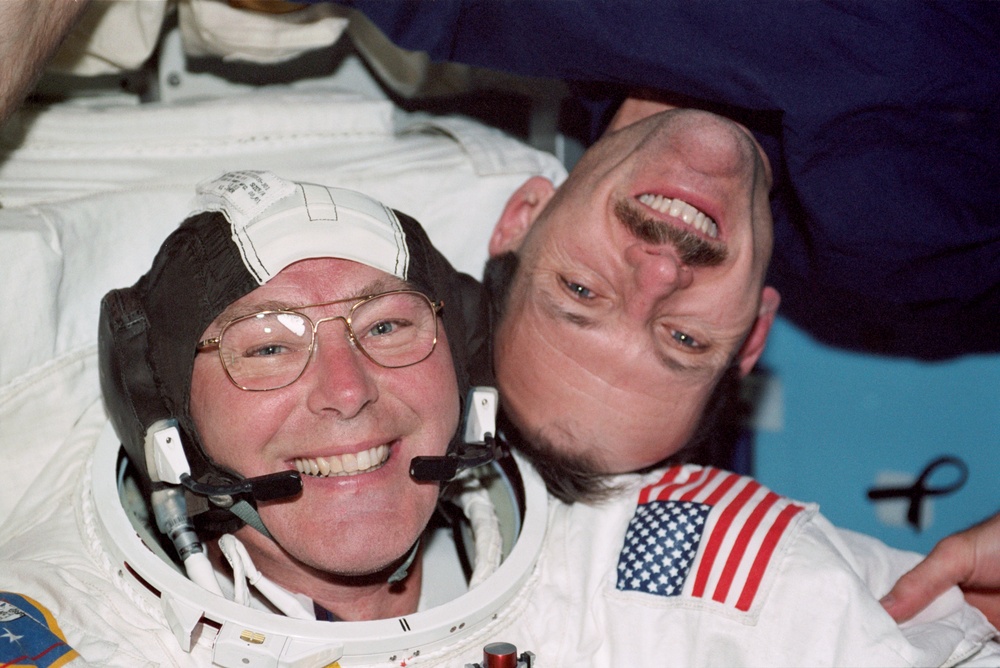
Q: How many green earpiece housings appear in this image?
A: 0